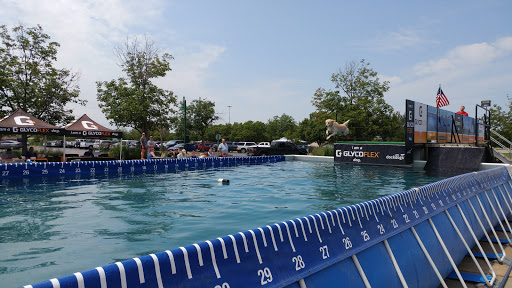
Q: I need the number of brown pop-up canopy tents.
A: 2